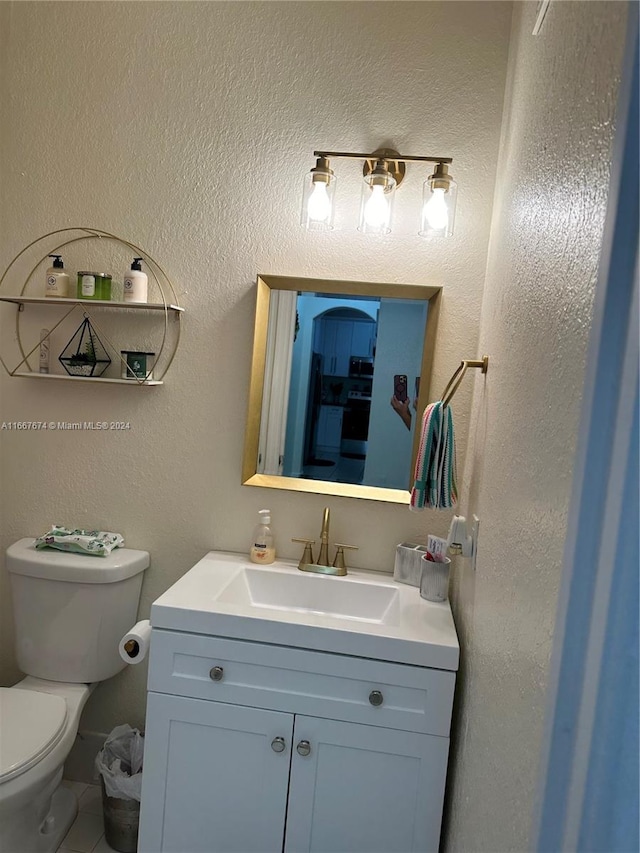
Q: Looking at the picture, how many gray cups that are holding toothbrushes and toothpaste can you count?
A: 1